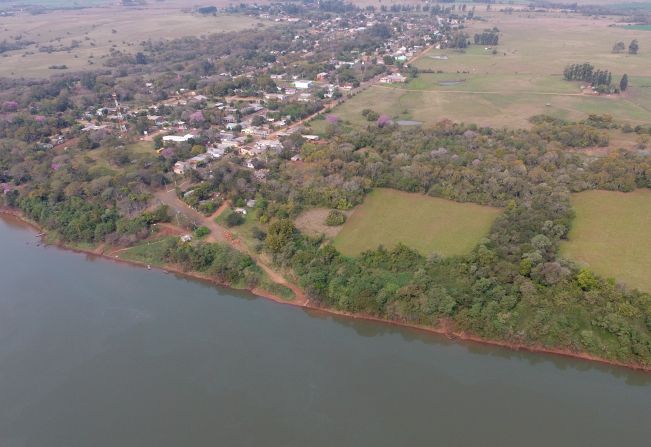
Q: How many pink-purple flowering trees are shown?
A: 8